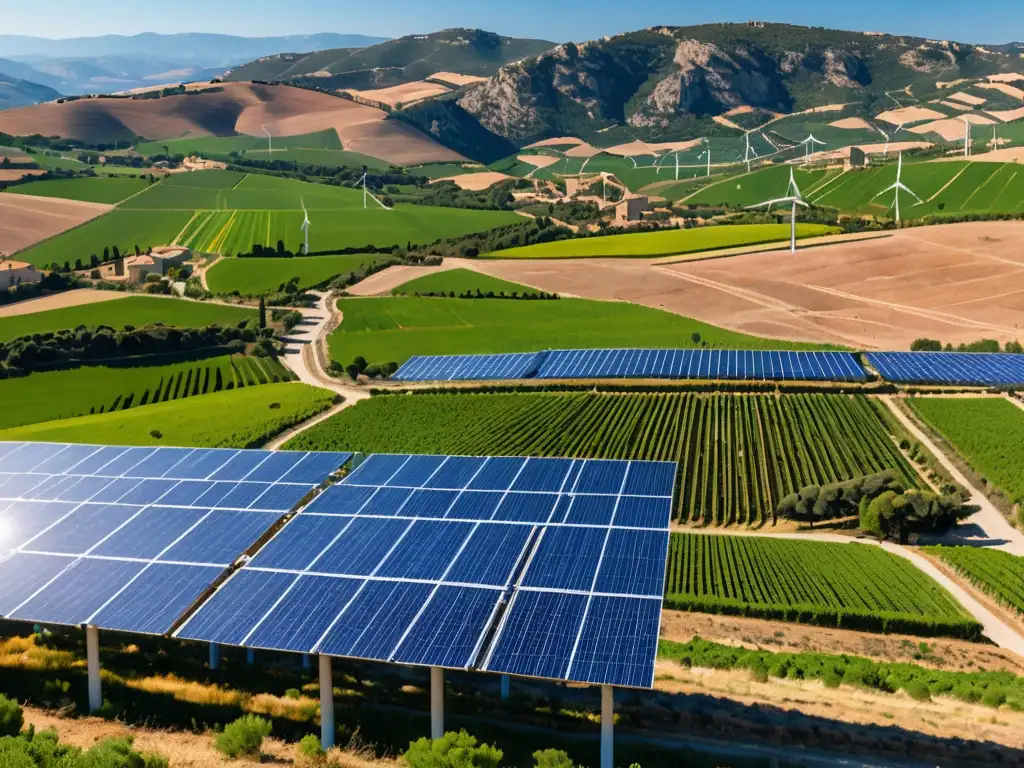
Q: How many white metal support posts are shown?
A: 4